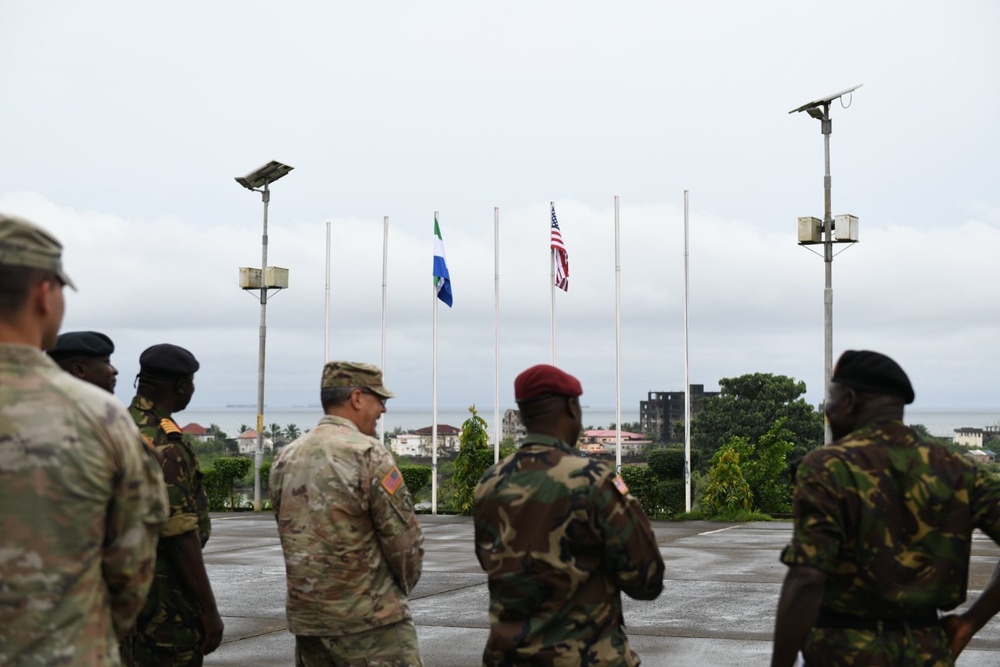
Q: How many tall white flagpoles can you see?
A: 7